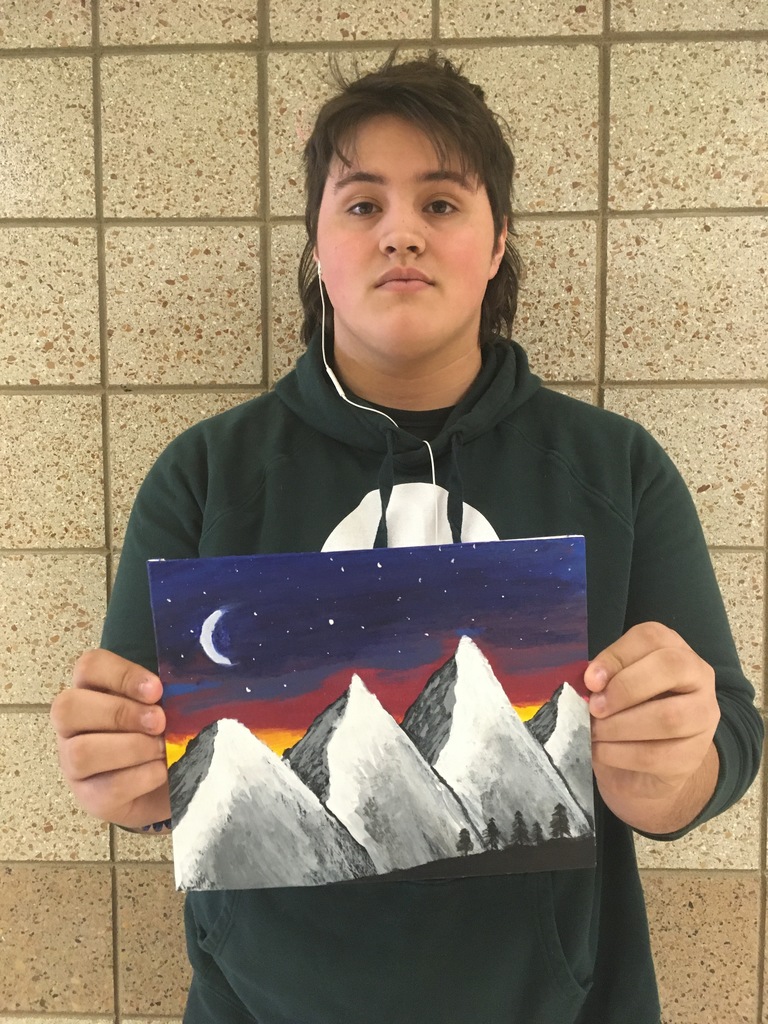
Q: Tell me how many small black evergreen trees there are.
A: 5